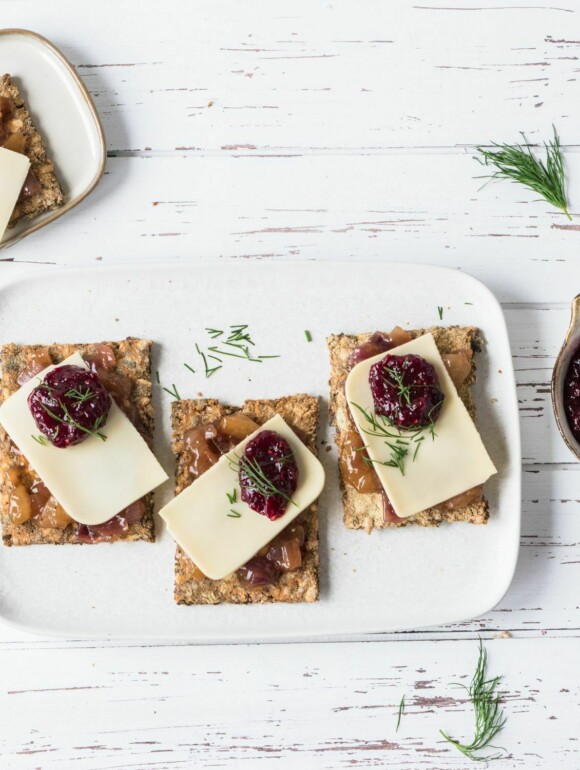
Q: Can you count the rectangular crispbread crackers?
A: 4